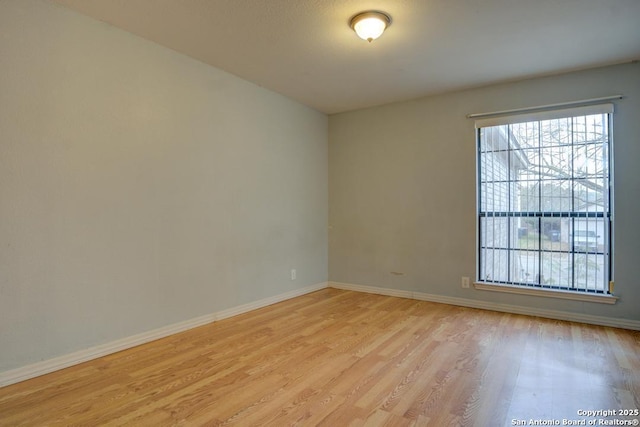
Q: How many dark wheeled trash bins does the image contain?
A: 2